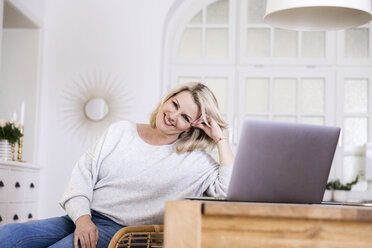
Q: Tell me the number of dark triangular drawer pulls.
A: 6